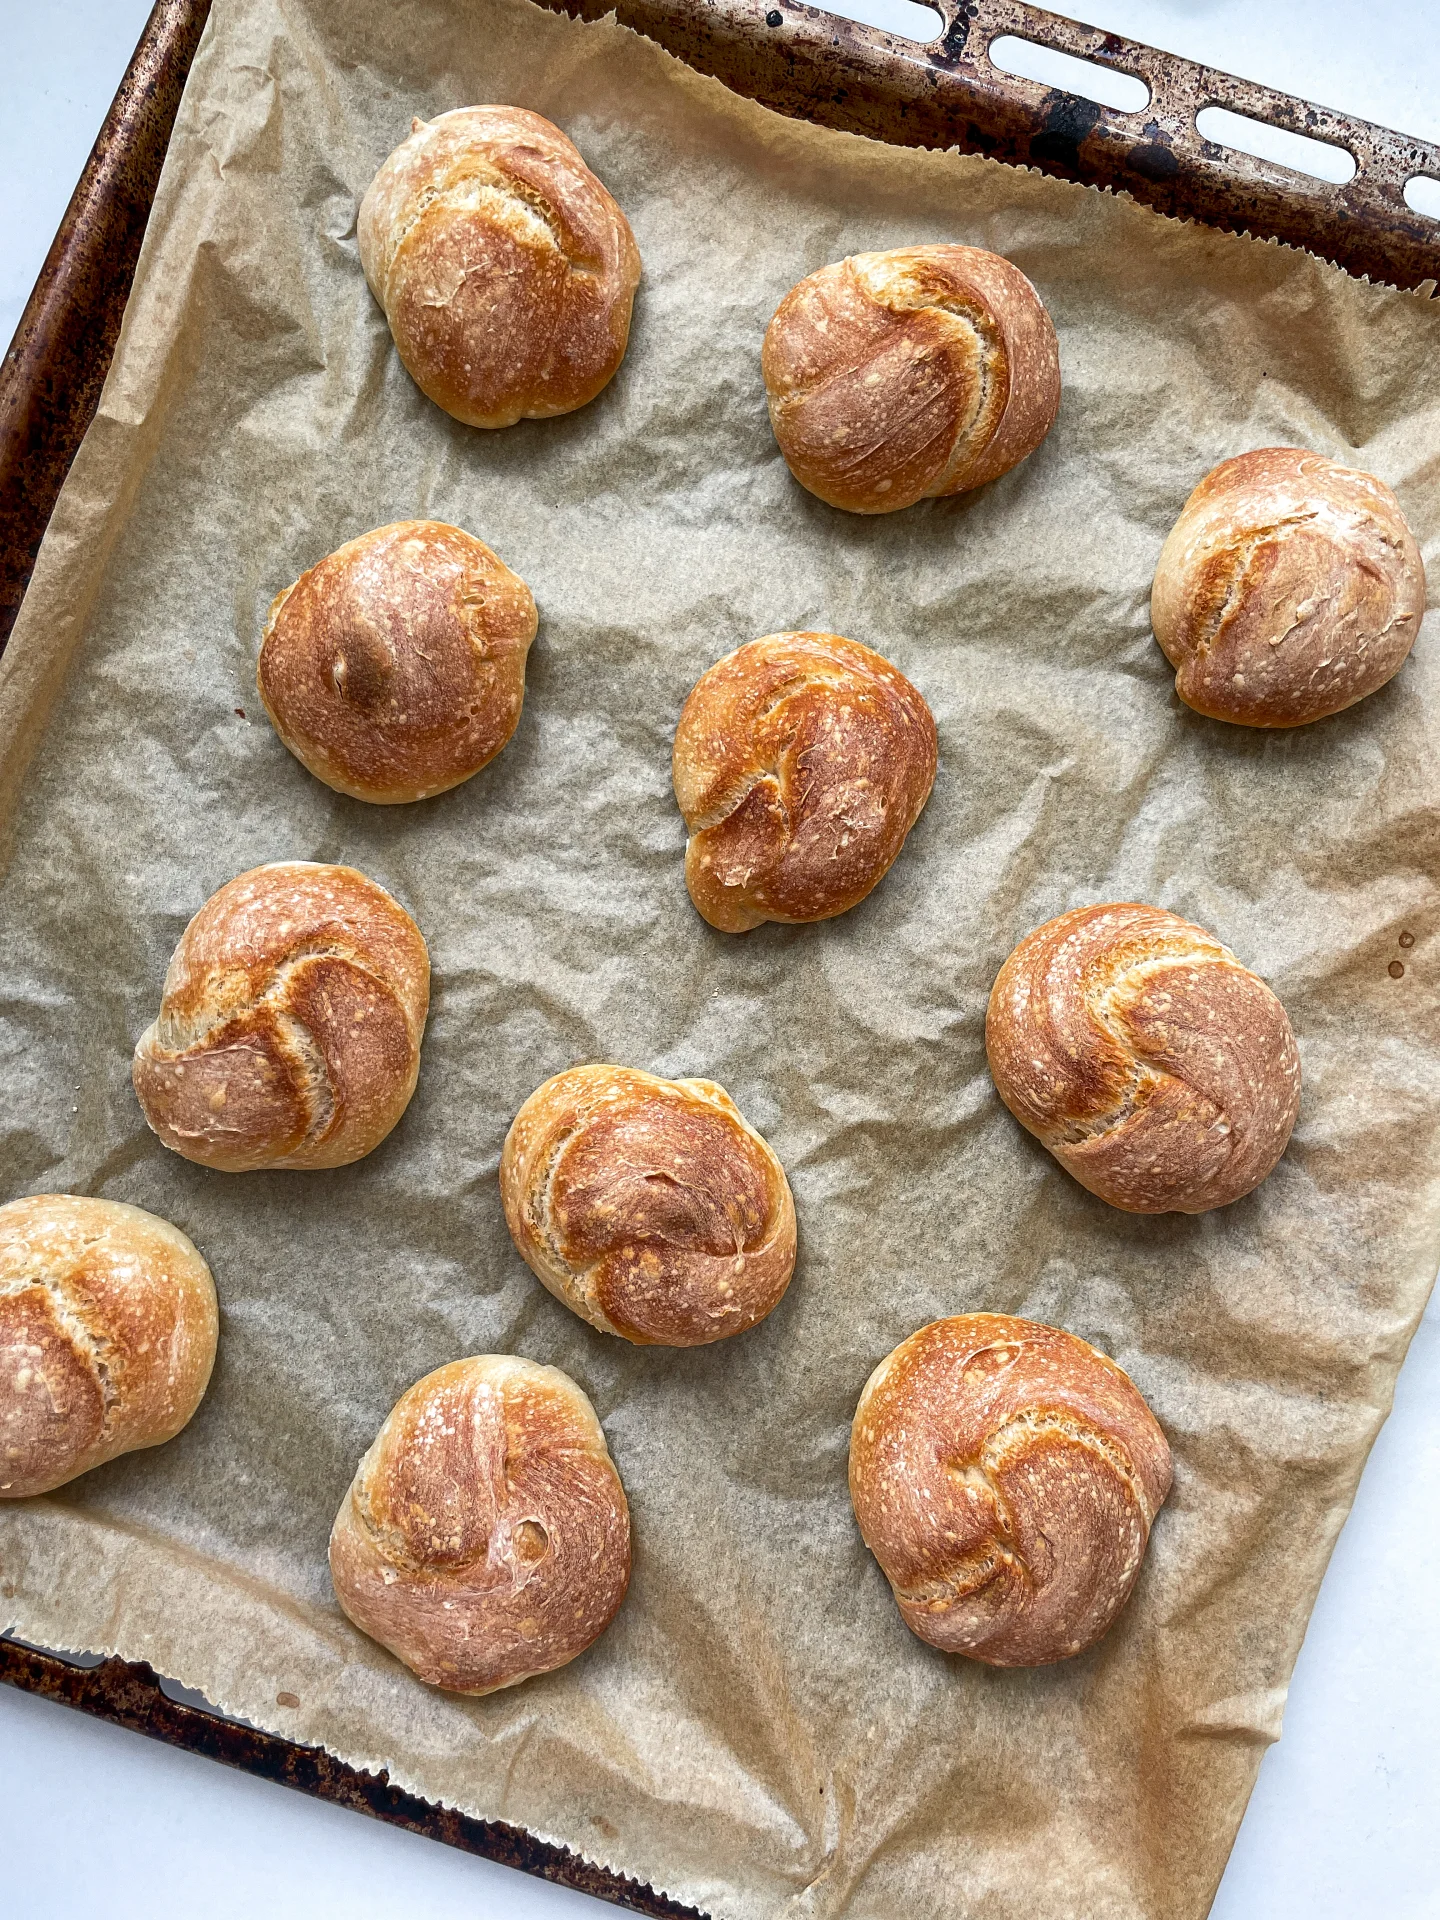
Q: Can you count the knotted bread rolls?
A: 11